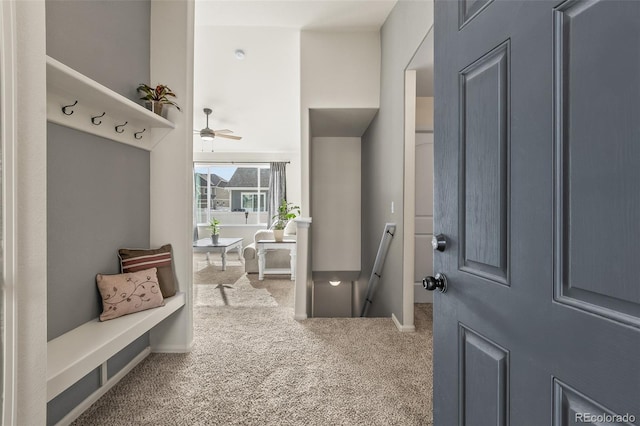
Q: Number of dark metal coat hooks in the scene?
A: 4